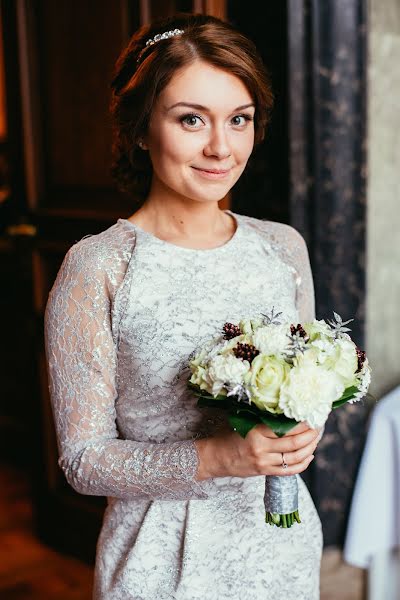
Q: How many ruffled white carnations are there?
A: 3